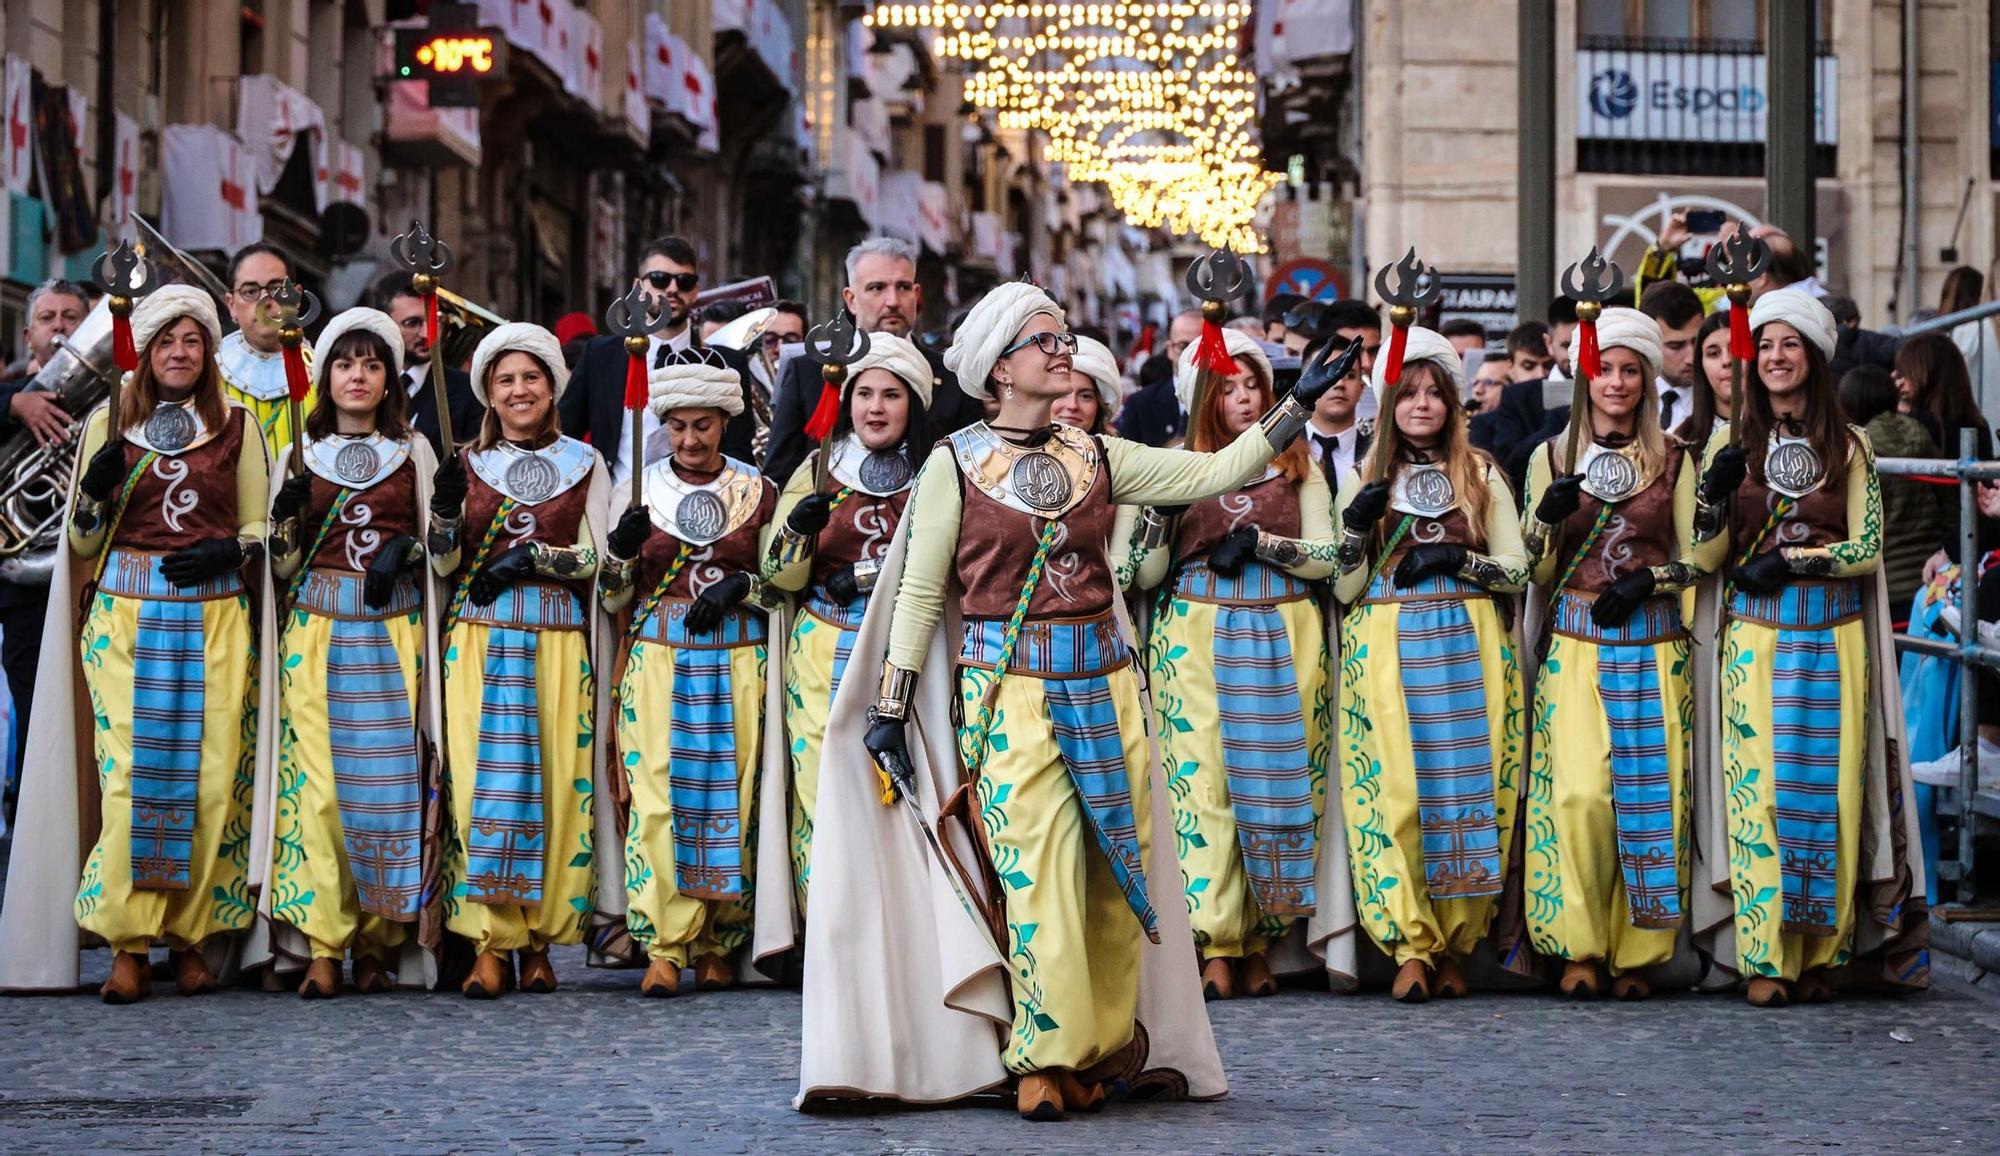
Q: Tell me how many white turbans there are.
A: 11